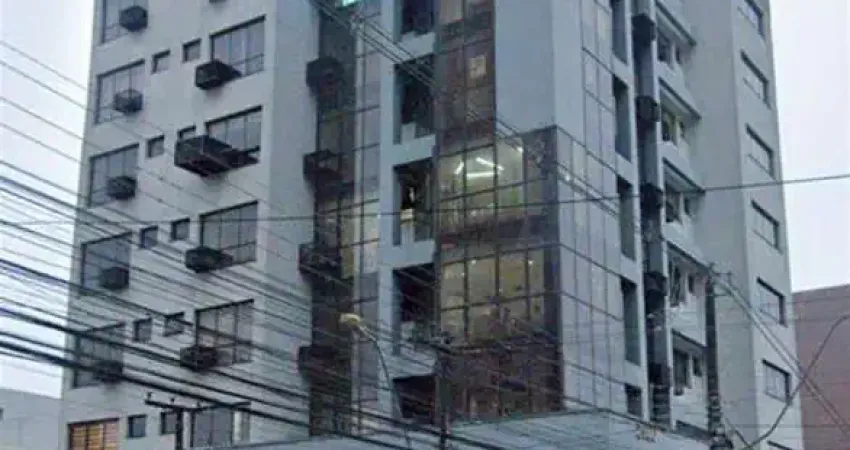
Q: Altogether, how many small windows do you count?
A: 10